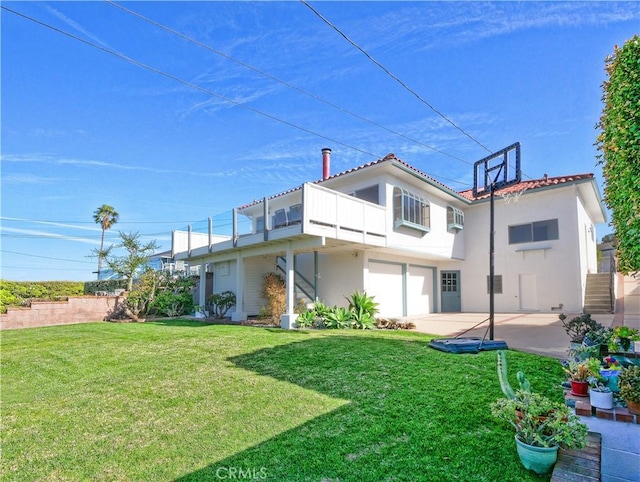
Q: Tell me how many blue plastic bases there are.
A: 1